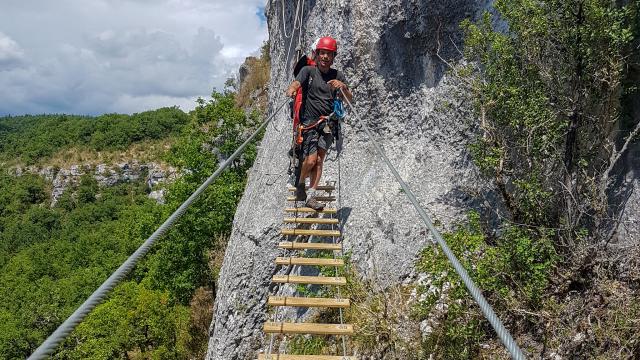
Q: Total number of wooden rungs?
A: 11